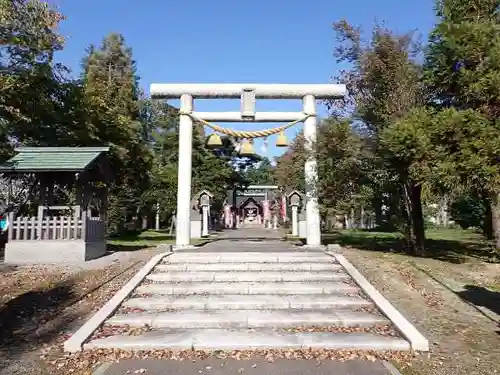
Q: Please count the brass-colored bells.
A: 3